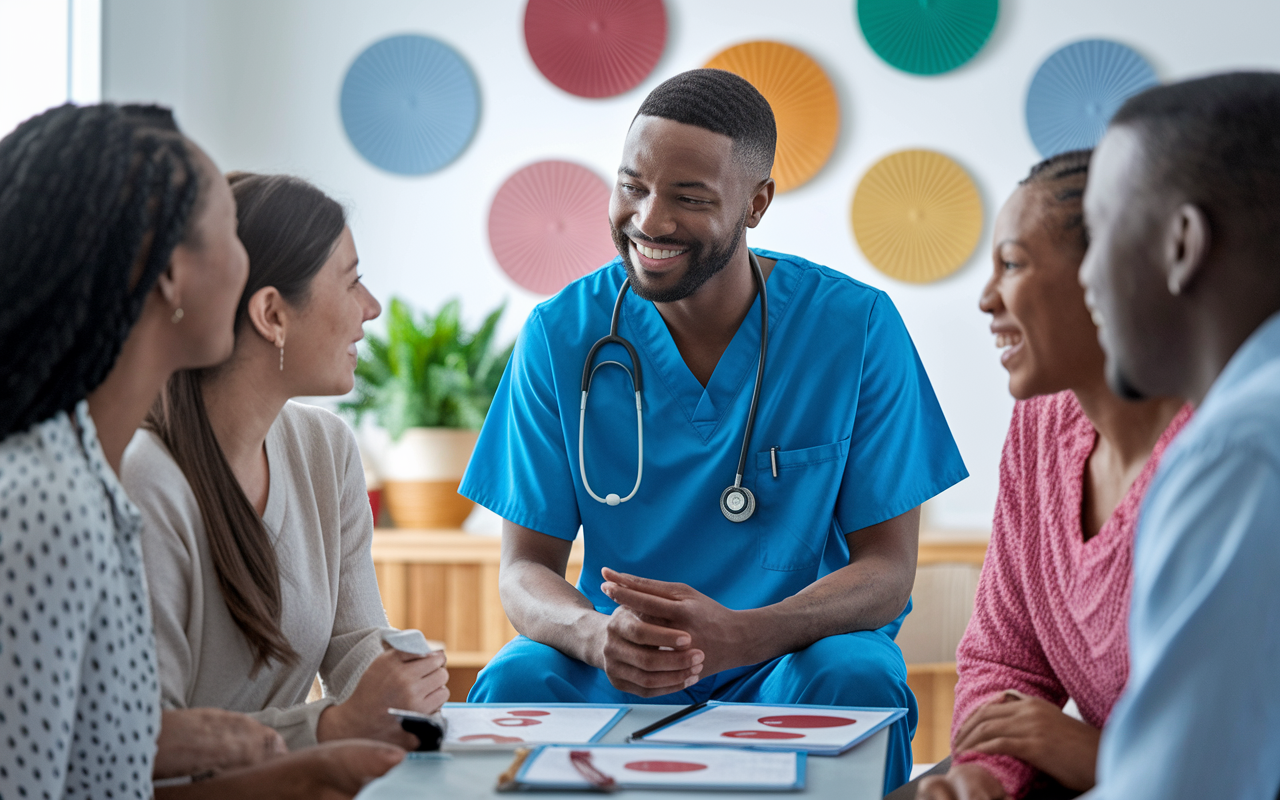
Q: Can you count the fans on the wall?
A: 7